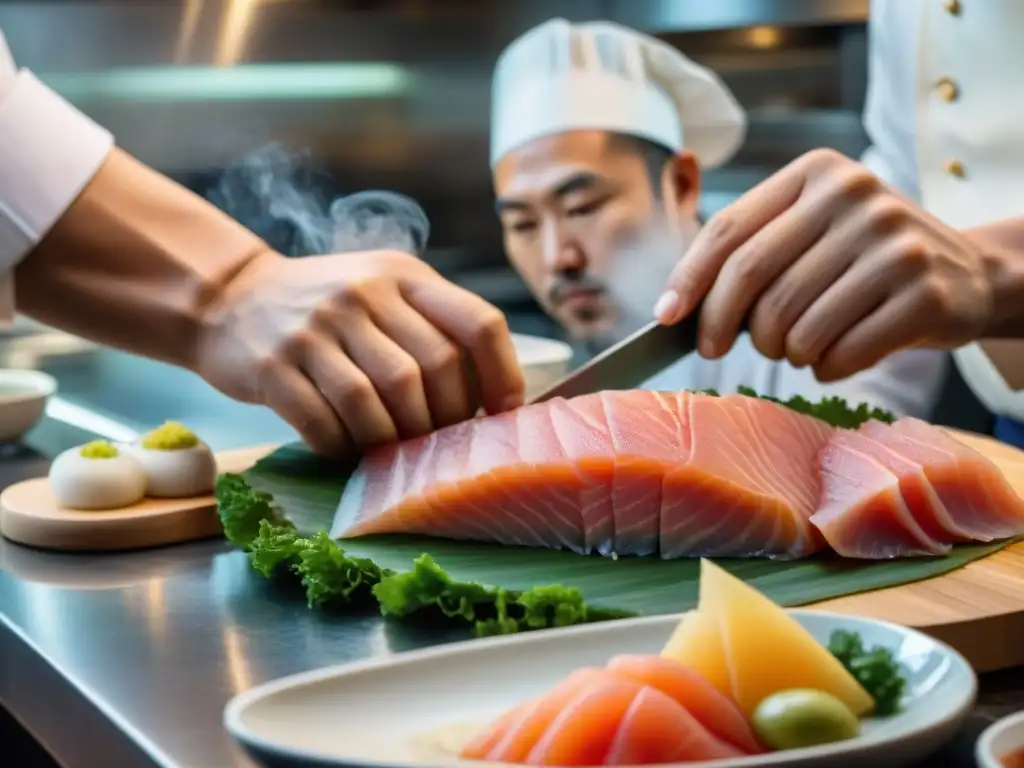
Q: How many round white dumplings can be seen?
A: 2